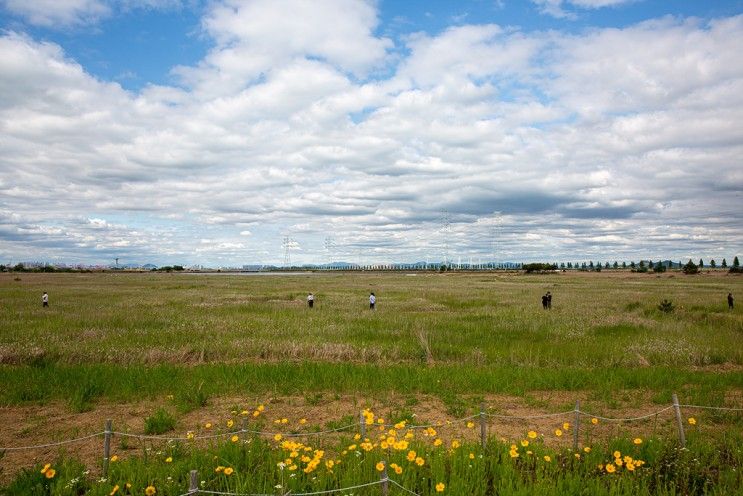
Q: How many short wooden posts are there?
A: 8